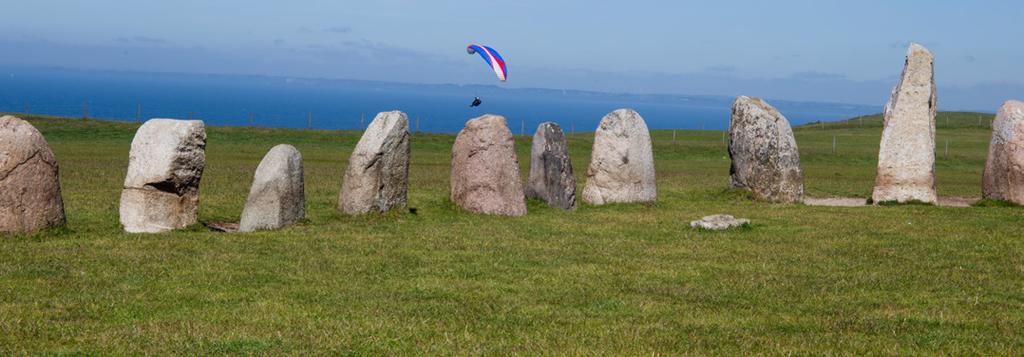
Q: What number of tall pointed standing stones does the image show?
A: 1